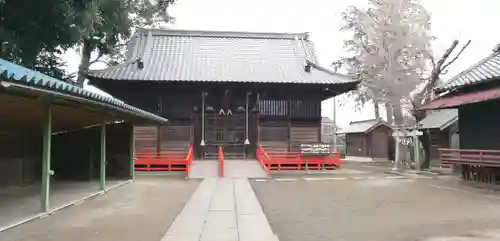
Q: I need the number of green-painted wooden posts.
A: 3